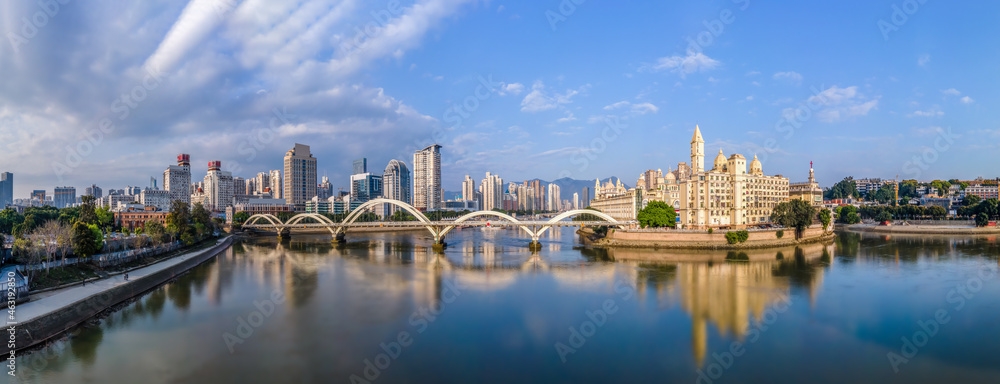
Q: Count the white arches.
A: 5